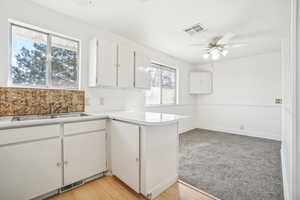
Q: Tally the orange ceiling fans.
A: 0